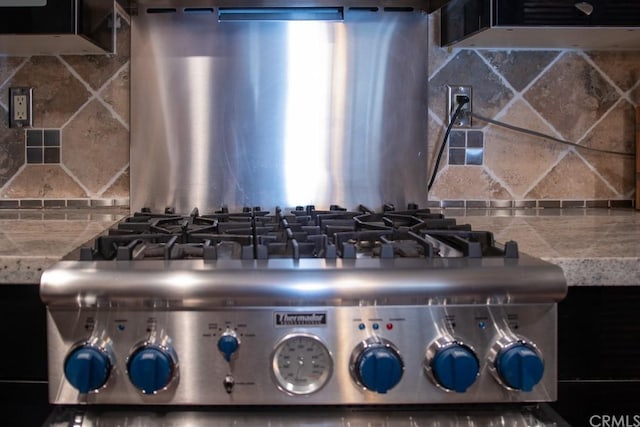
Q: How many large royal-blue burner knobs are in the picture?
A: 5